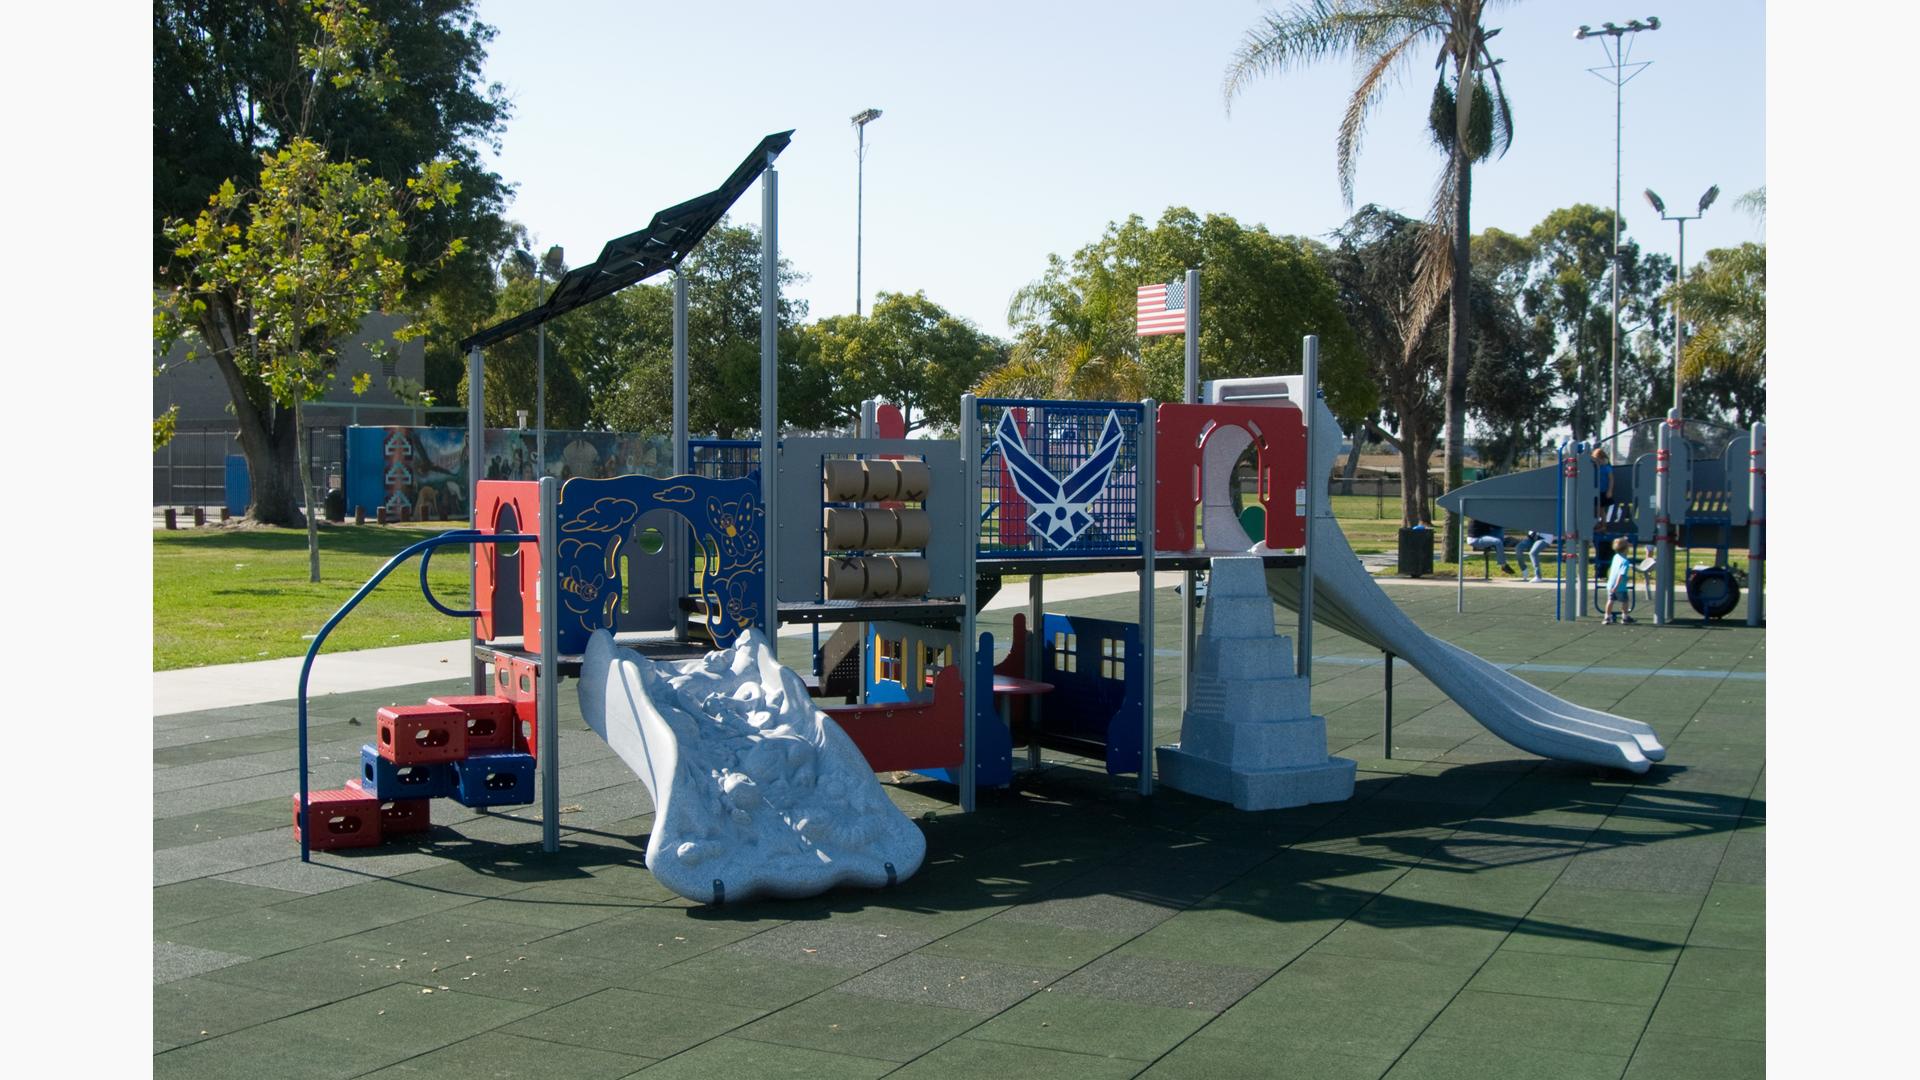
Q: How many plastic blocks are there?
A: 6